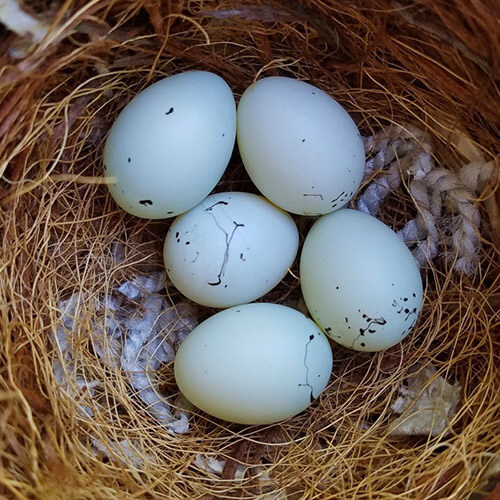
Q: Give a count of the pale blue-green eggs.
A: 5